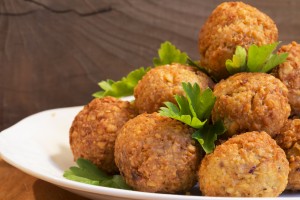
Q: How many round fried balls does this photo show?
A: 8